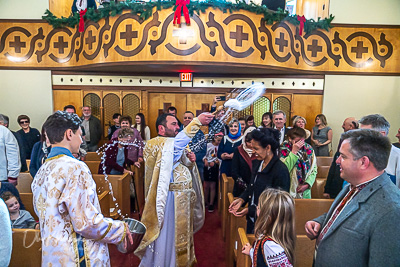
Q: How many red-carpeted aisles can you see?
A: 1